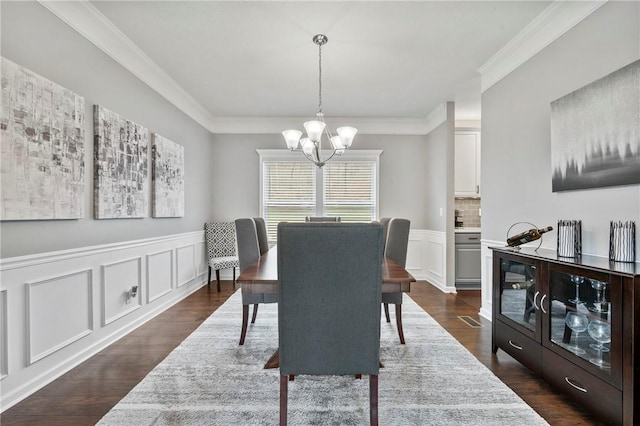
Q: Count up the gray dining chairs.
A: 6